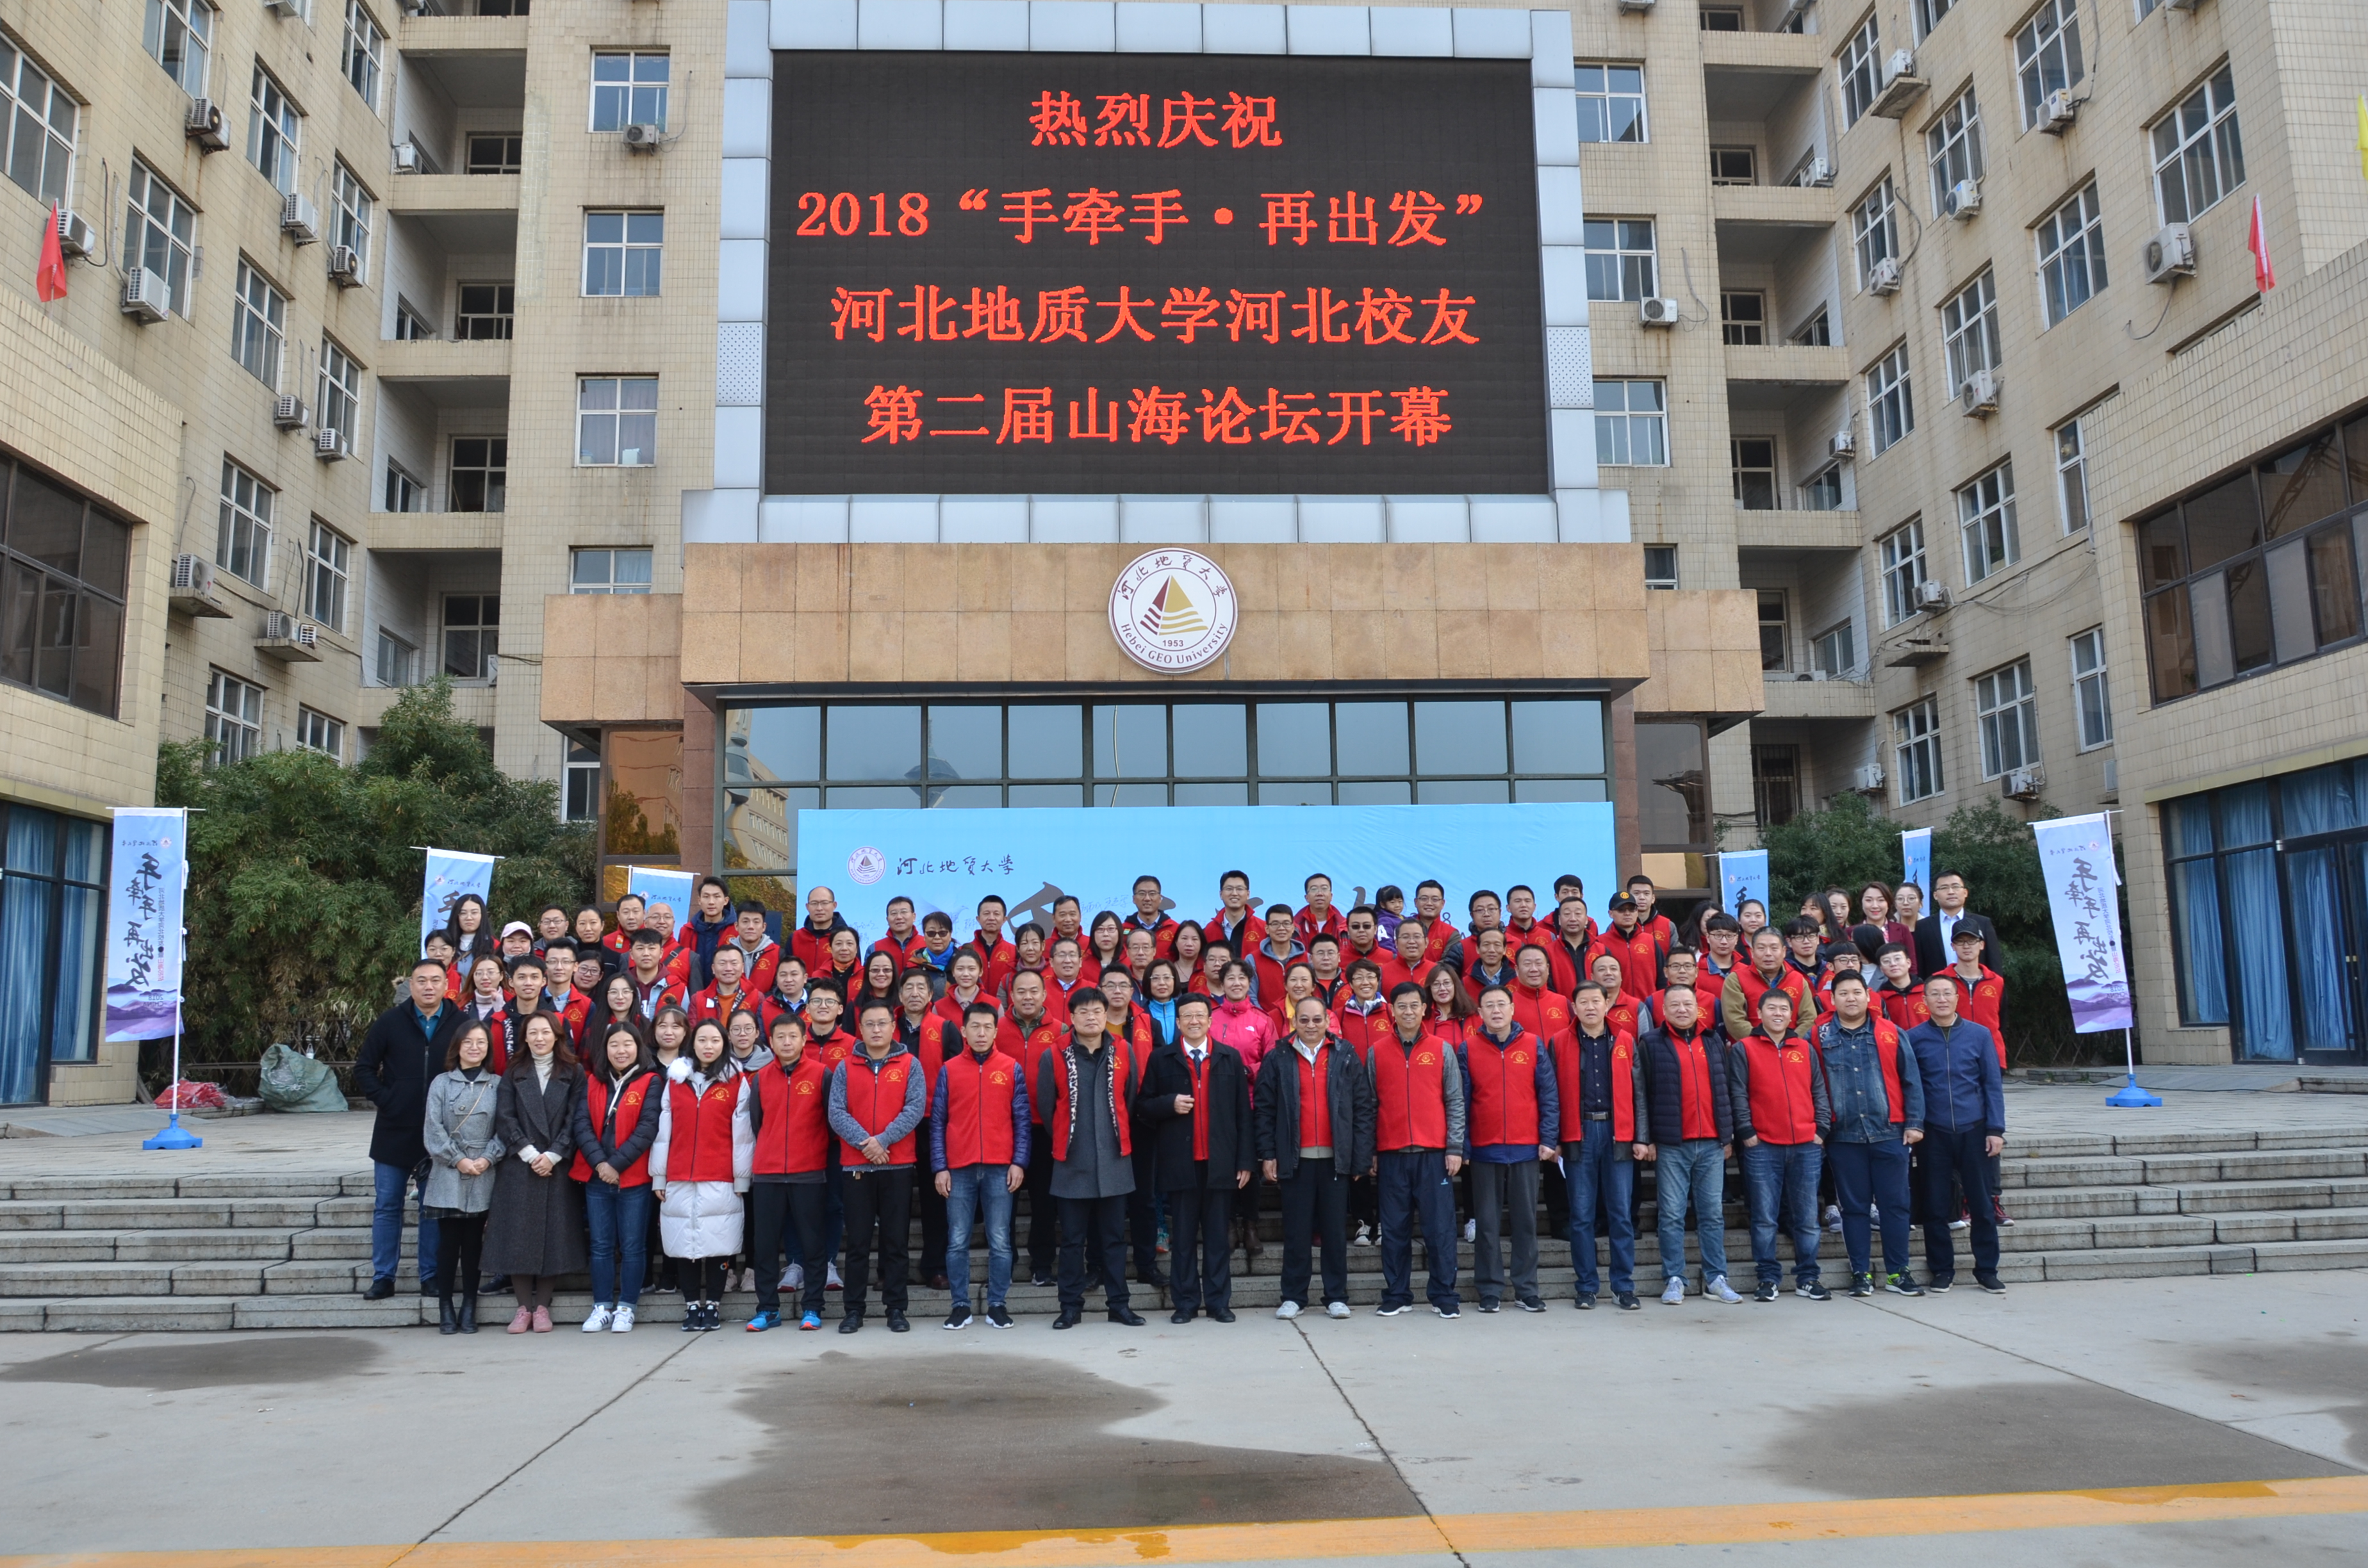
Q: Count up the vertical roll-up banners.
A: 6